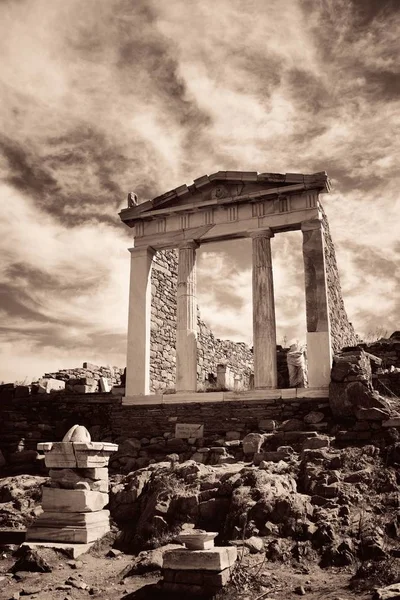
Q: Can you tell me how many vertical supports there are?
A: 4